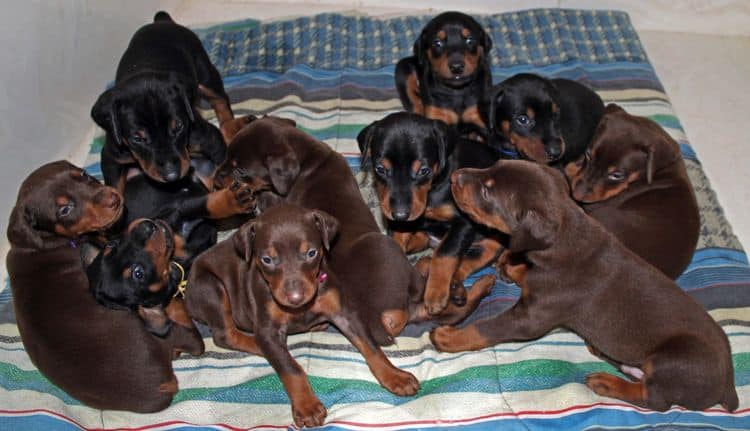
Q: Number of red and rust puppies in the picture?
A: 5